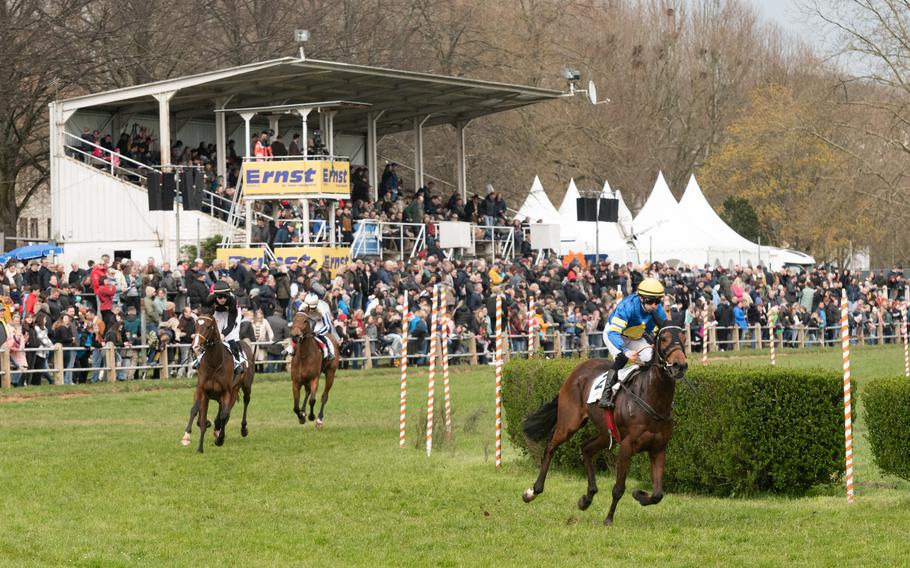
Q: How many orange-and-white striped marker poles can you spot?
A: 10